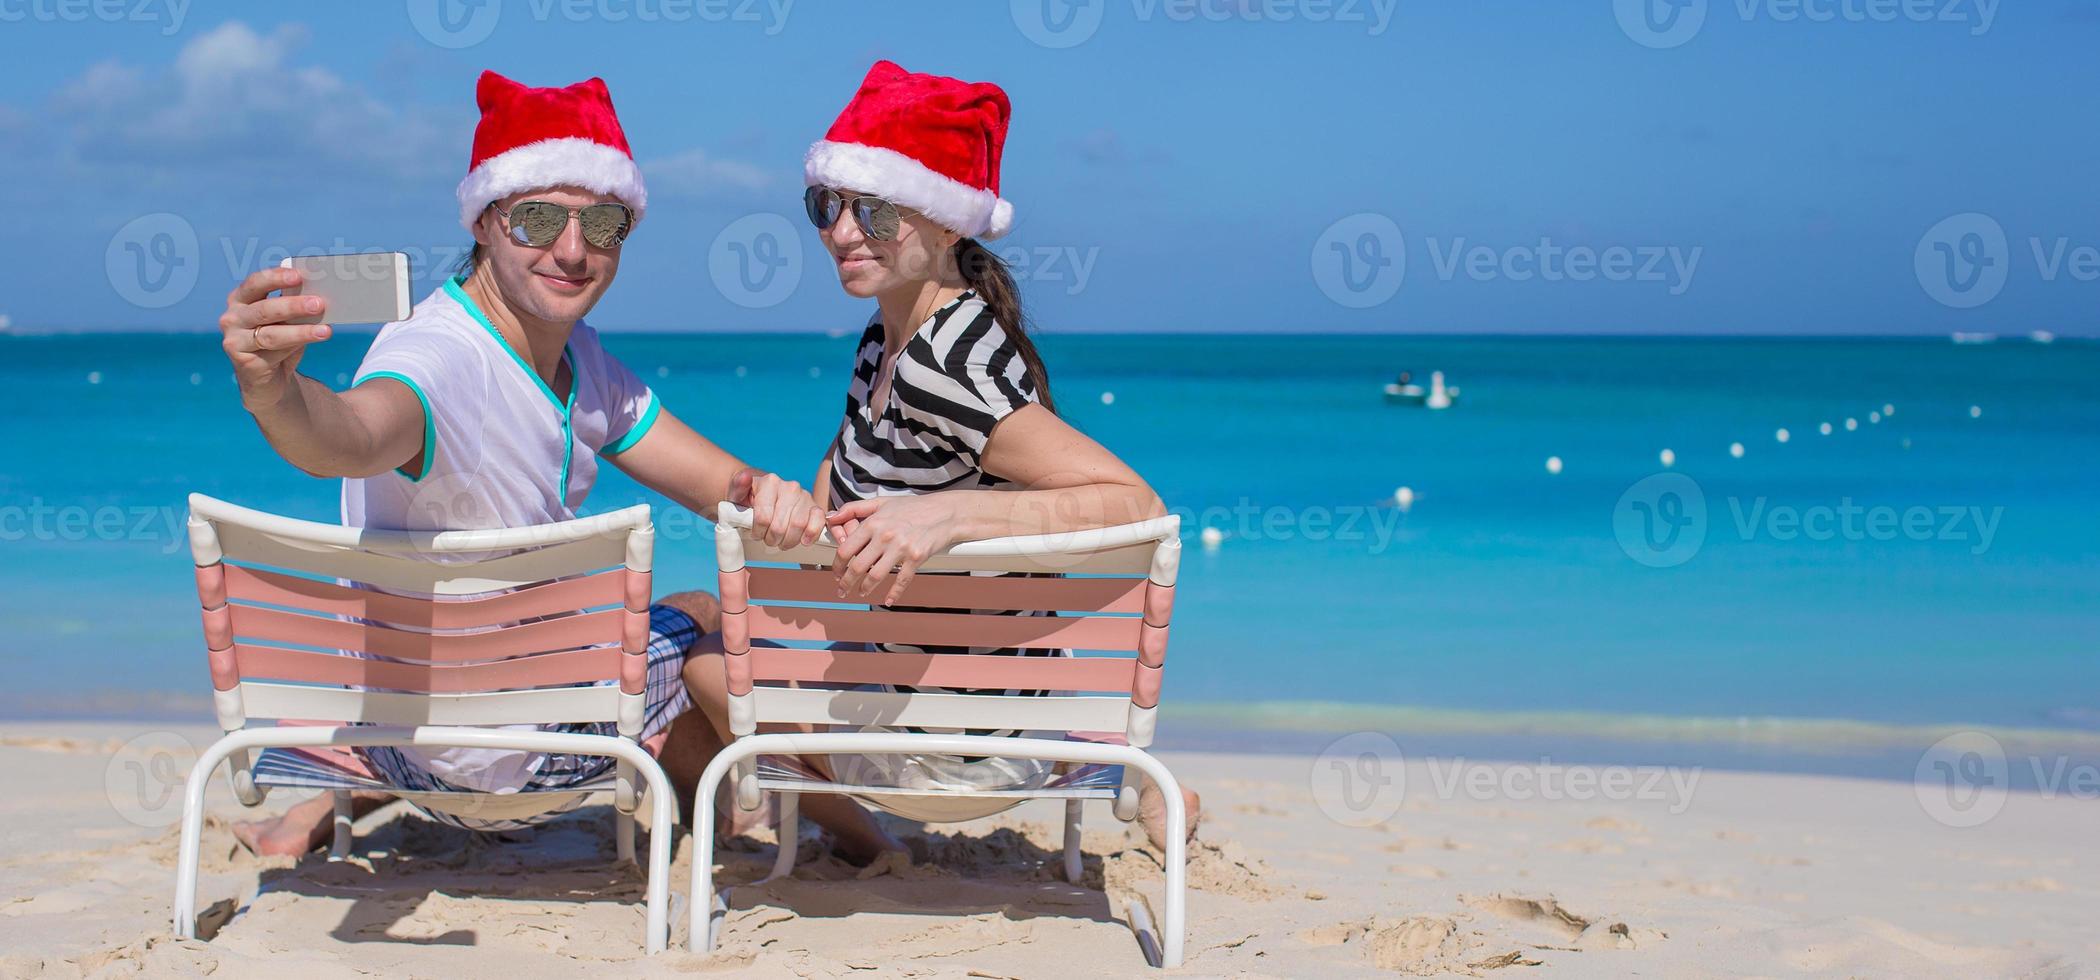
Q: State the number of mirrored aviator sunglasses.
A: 2